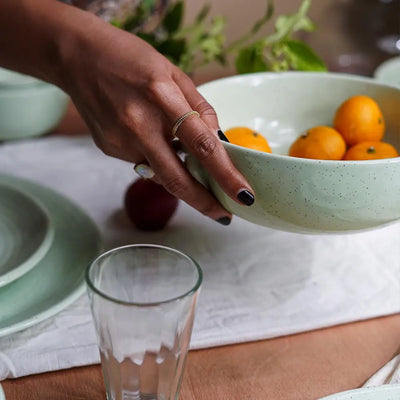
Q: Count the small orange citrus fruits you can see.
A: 4